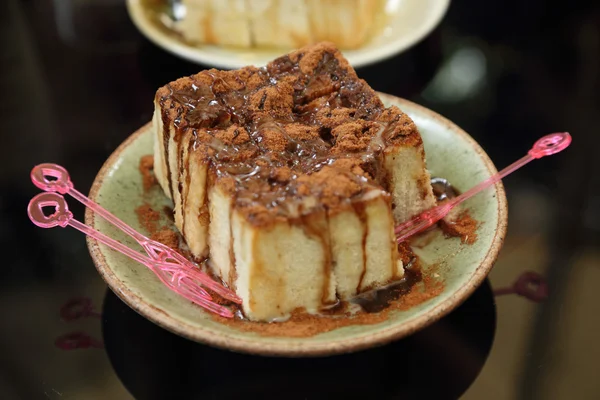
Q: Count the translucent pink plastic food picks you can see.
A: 3